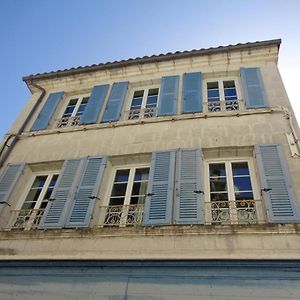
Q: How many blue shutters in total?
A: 12